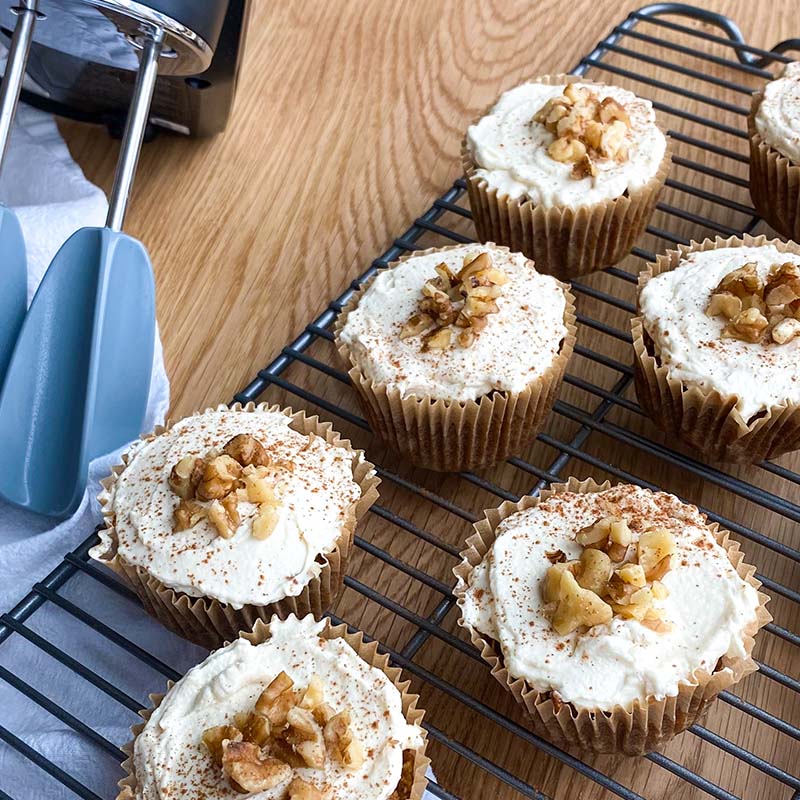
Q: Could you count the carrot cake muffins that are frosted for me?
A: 7